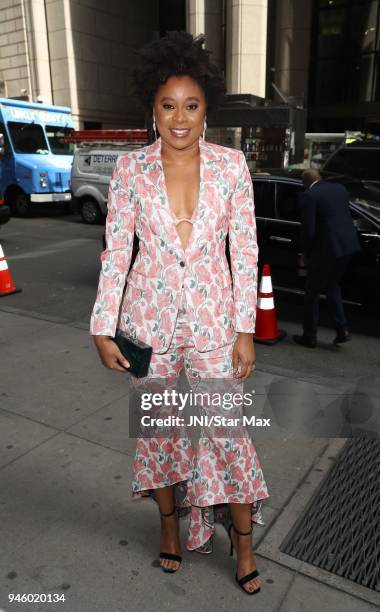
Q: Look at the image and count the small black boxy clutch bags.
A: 1